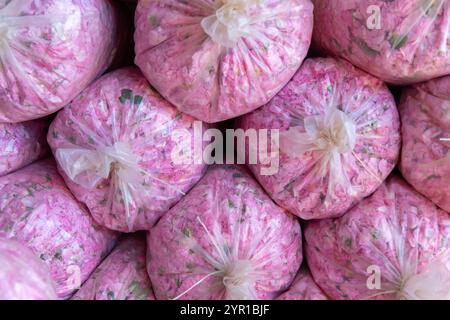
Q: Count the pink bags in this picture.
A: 13